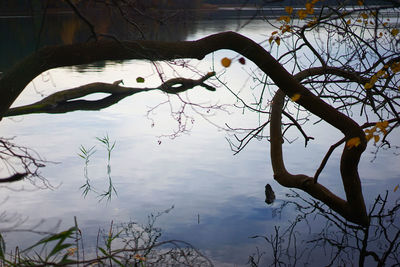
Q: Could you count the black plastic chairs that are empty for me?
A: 0